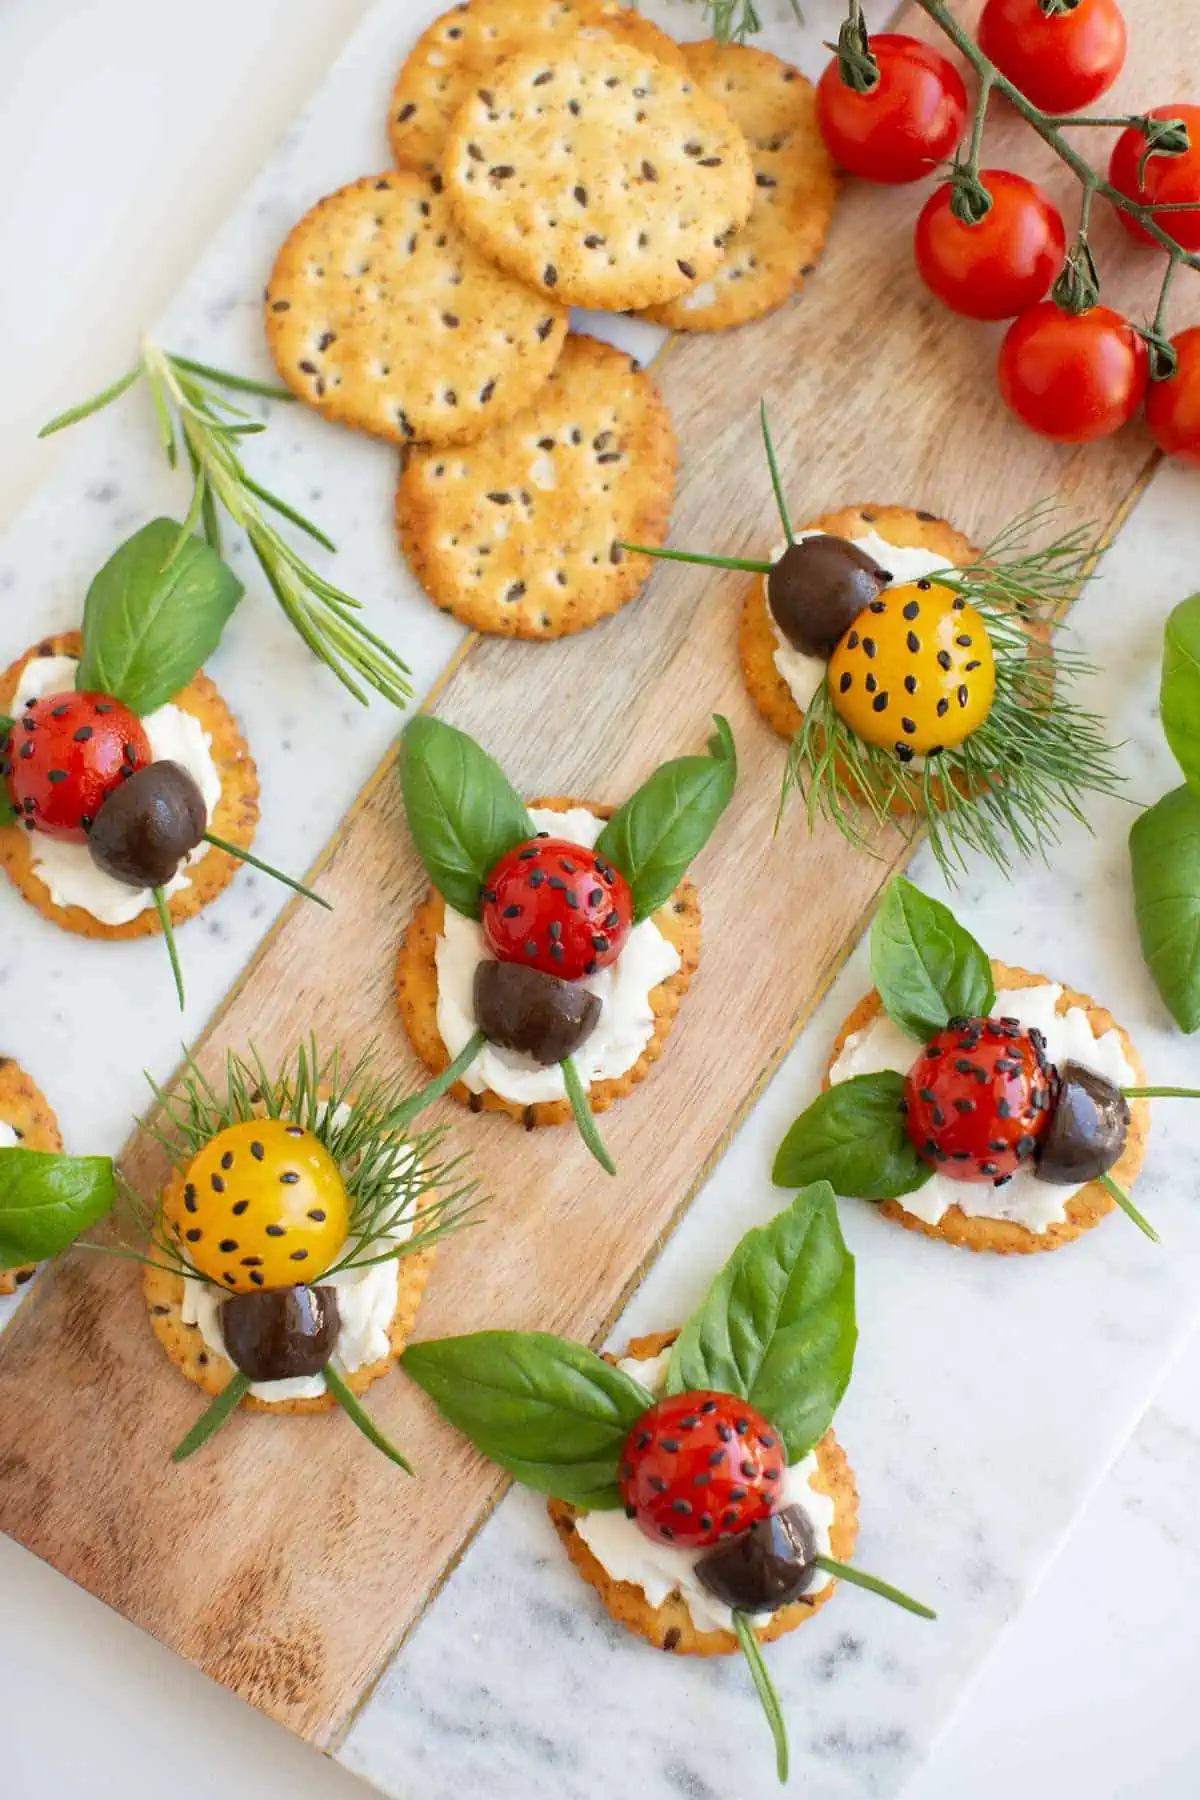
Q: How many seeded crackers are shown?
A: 12